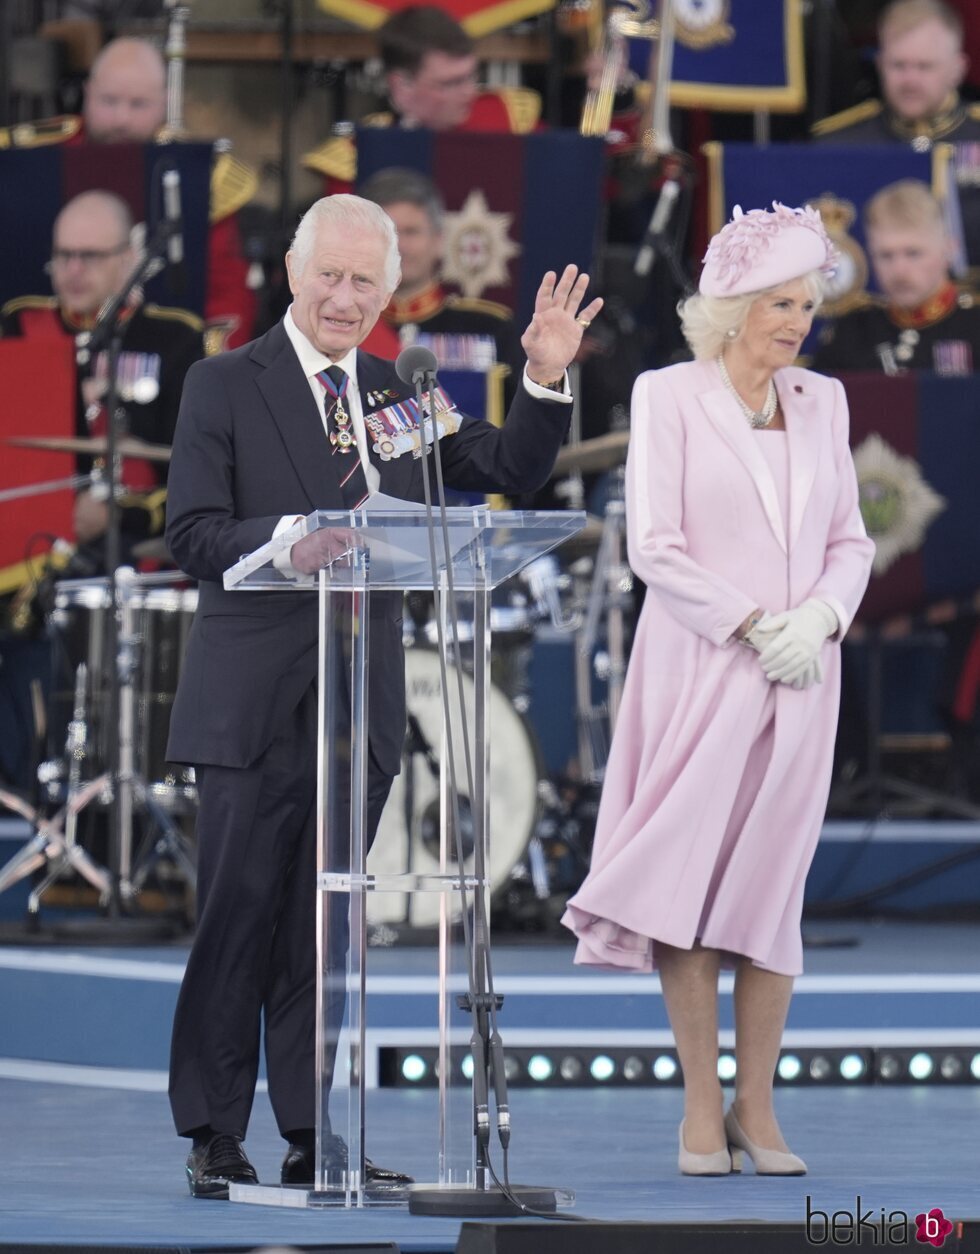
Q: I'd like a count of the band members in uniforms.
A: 6